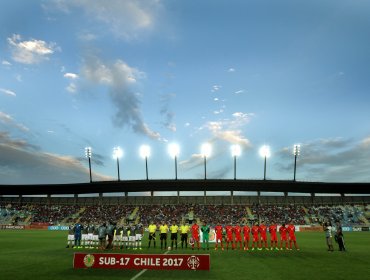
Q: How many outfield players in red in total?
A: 10